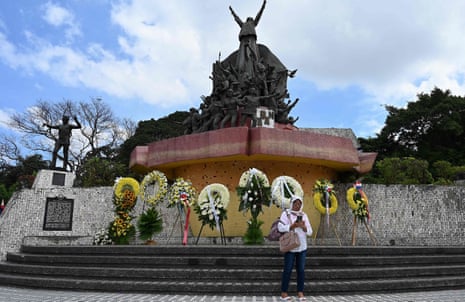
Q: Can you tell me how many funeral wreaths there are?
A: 8